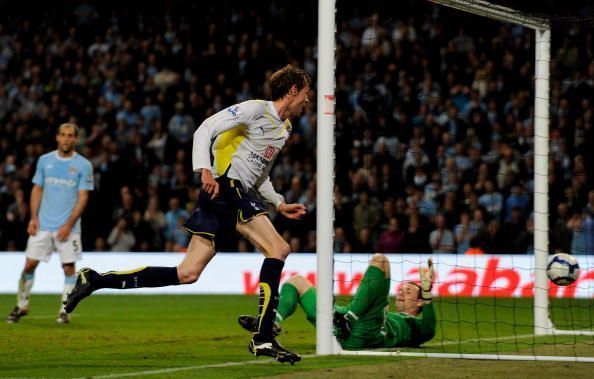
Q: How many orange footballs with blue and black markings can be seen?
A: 0